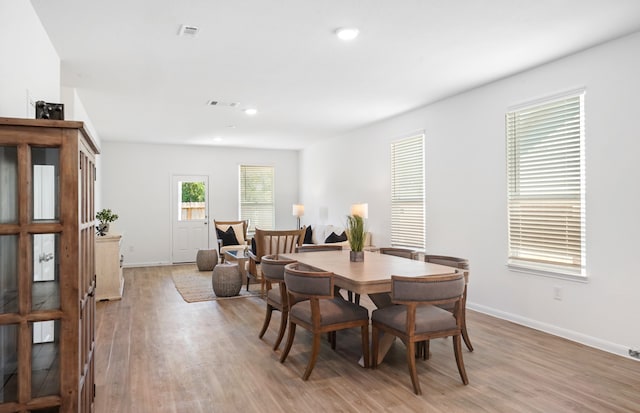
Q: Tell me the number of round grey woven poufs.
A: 2